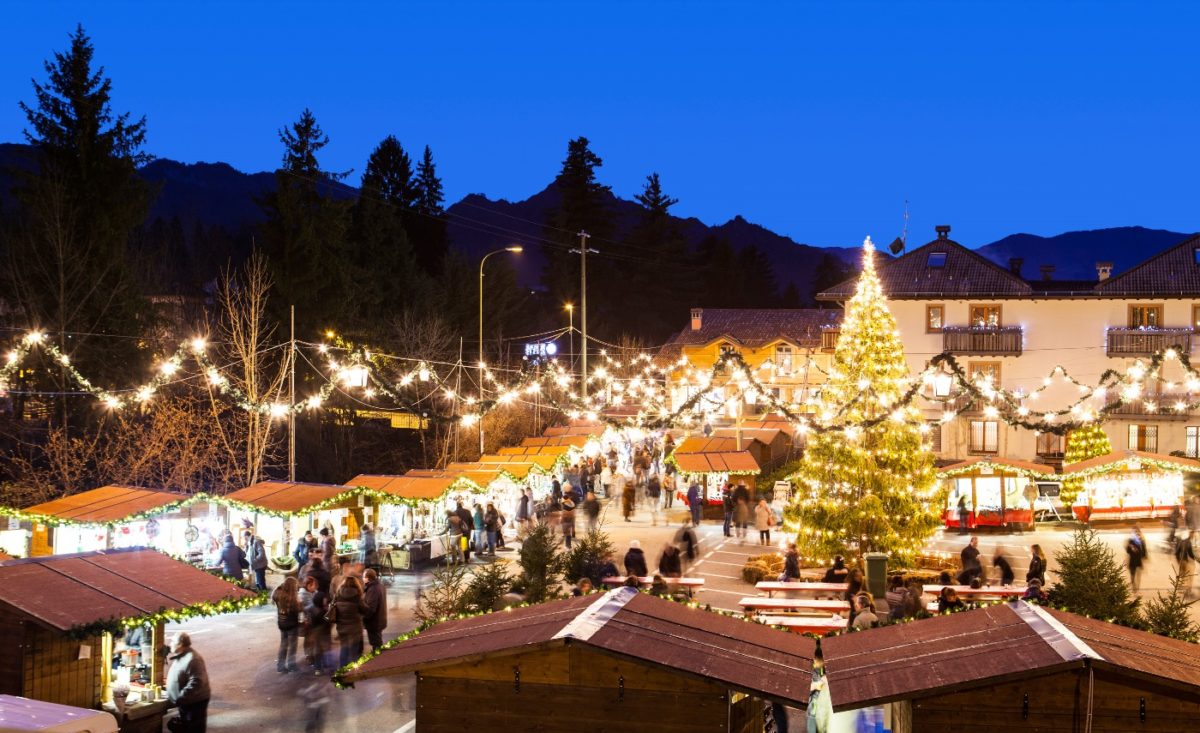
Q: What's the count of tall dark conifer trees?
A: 6